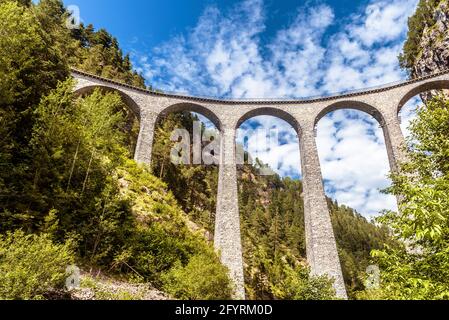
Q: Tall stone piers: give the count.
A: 4